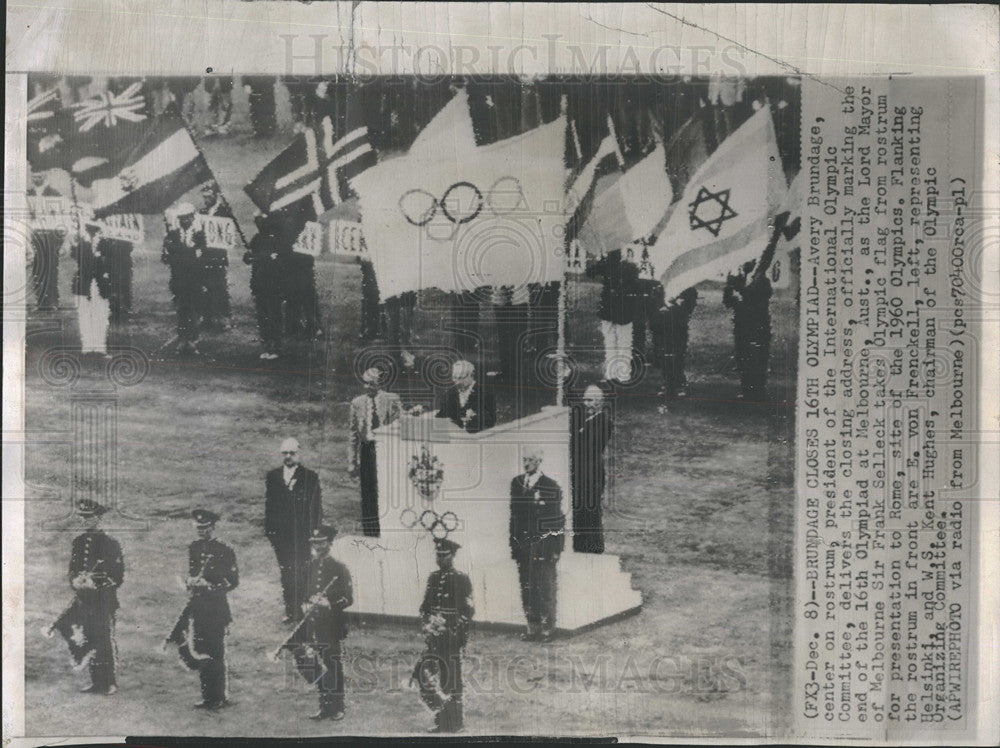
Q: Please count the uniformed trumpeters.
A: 4